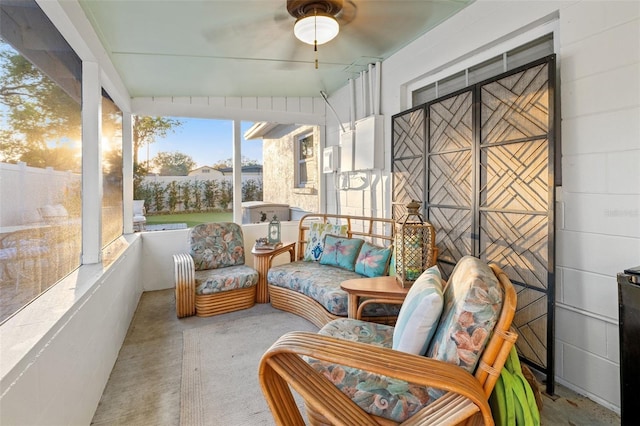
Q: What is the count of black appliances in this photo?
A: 1